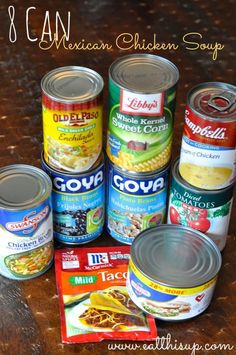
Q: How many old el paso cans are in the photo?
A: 1